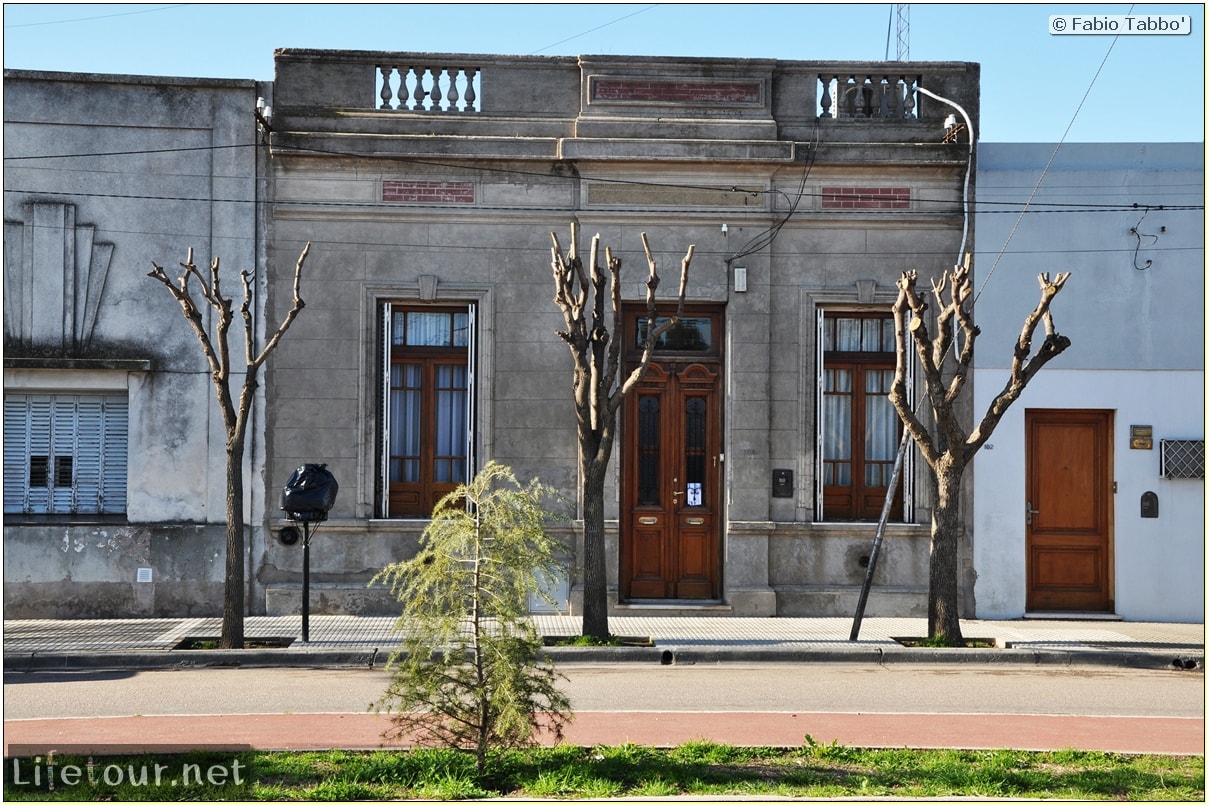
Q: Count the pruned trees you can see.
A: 3